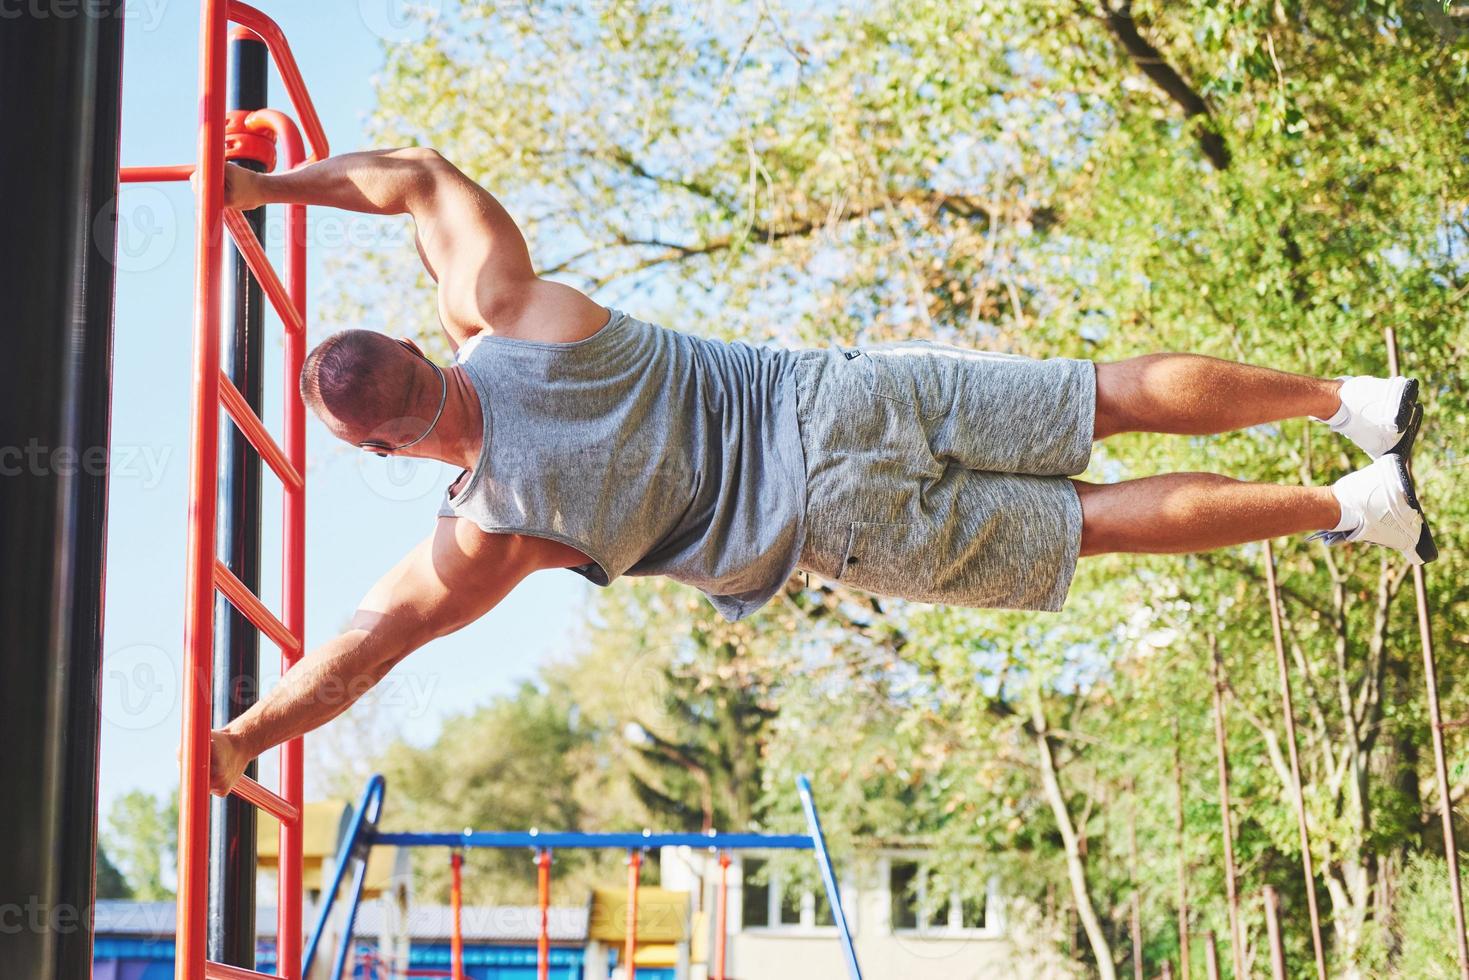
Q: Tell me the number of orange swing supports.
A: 4